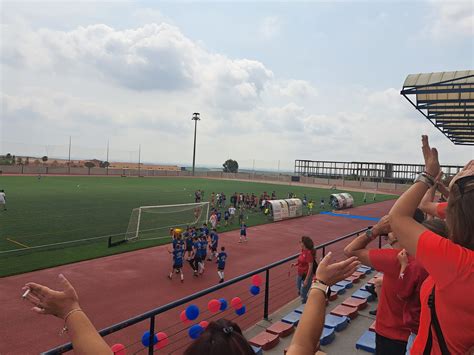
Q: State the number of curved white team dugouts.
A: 2